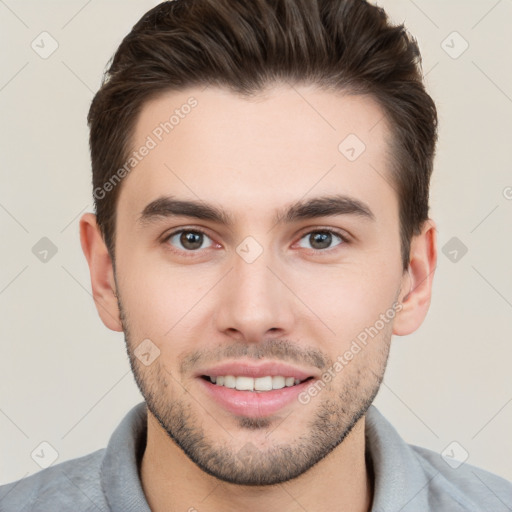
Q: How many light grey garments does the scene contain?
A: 1